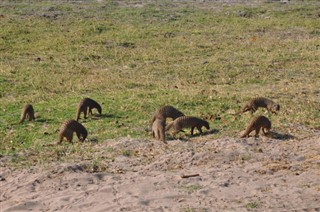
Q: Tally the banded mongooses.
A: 8